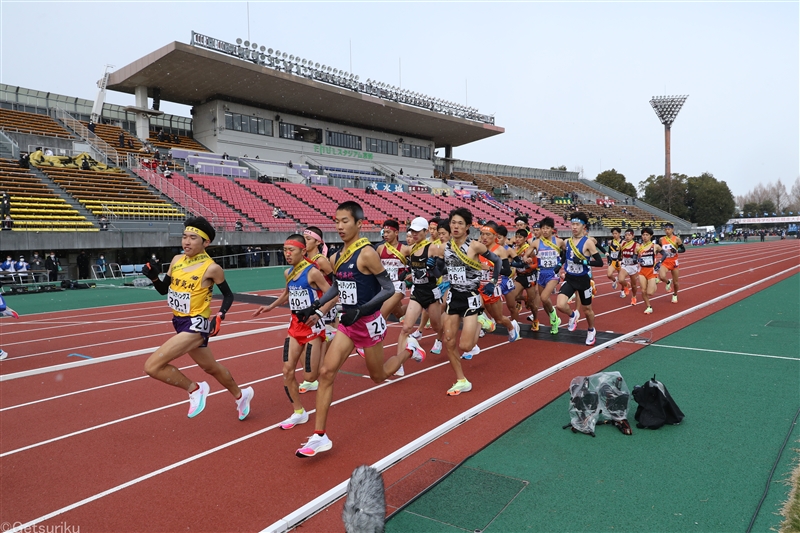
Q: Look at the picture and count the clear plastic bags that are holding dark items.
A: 2